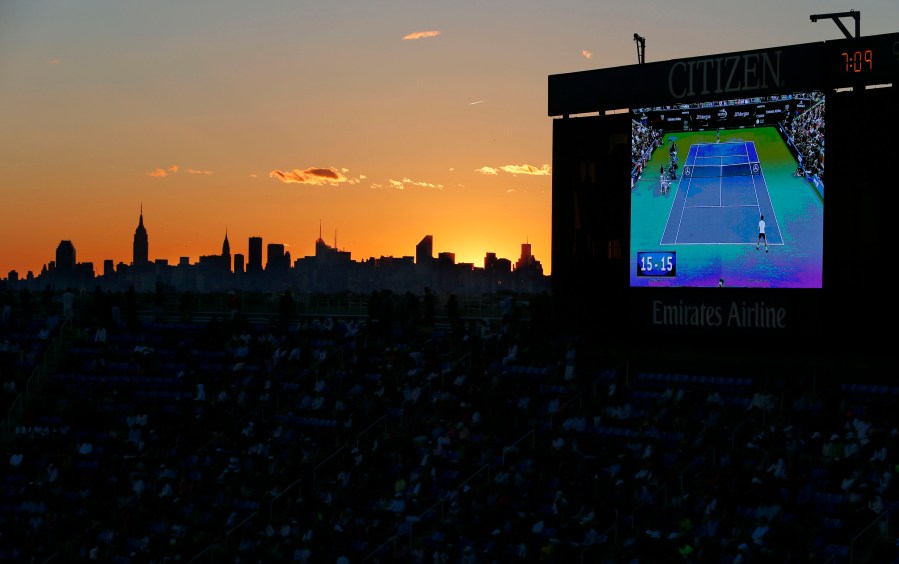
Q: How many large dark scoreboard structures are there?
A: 1